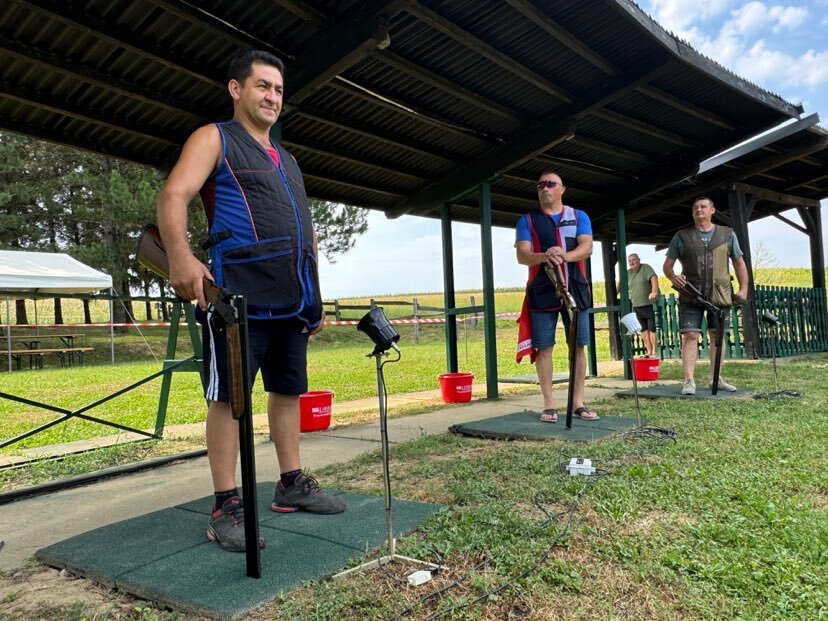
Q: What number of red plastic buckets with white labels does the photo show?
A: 3